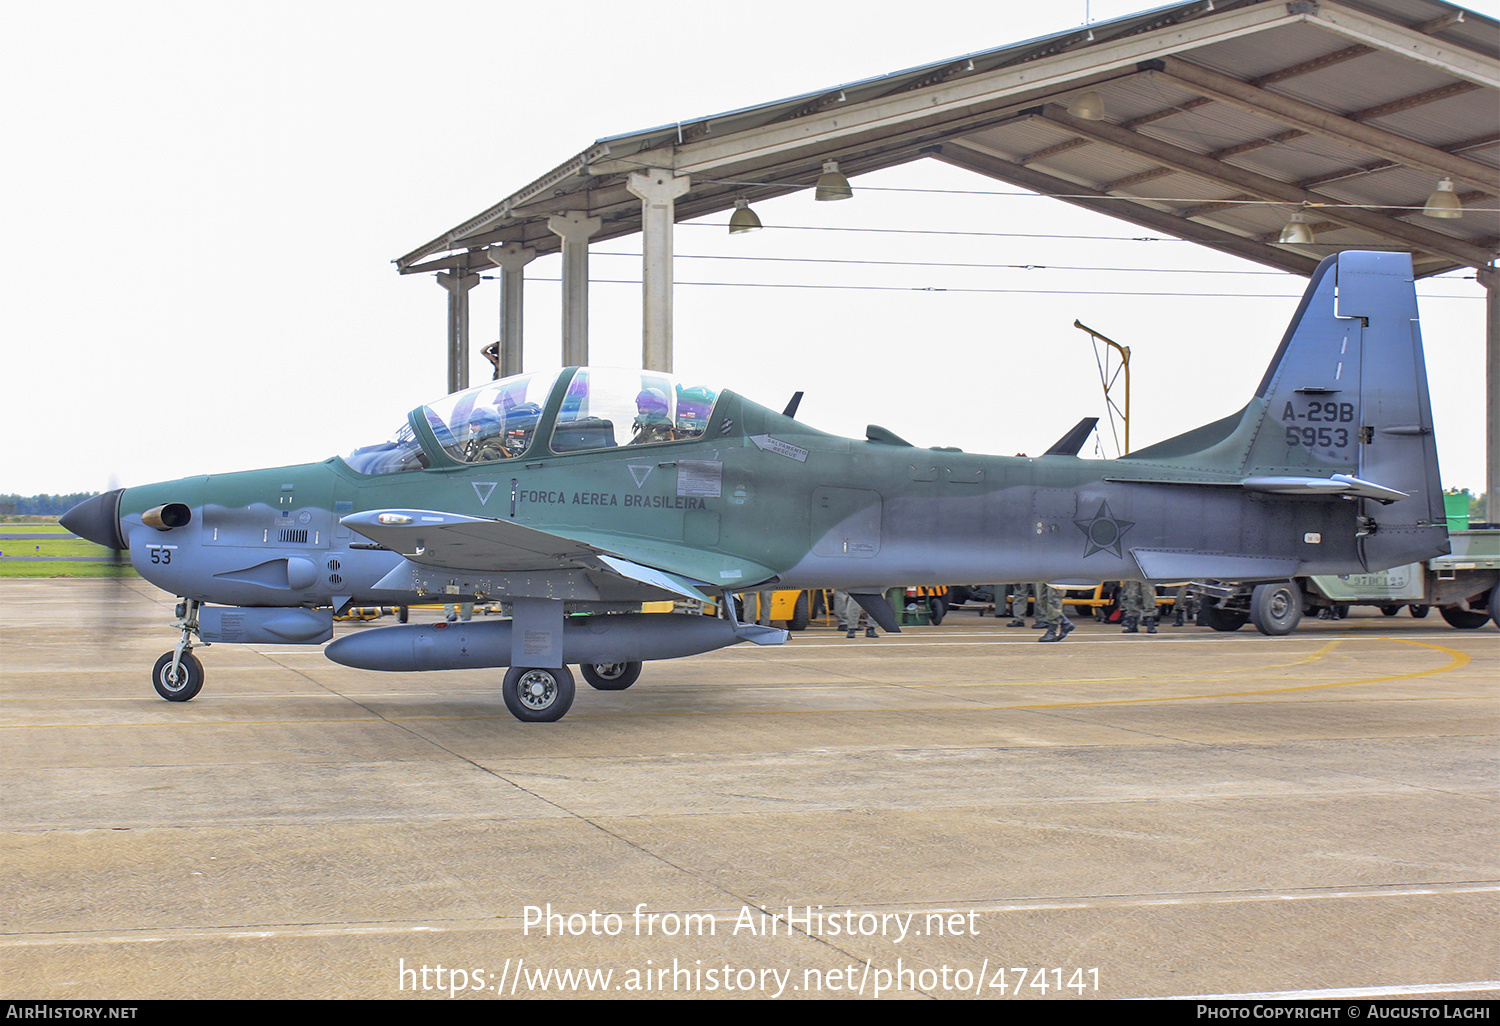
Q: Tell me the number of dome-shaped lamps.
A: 5